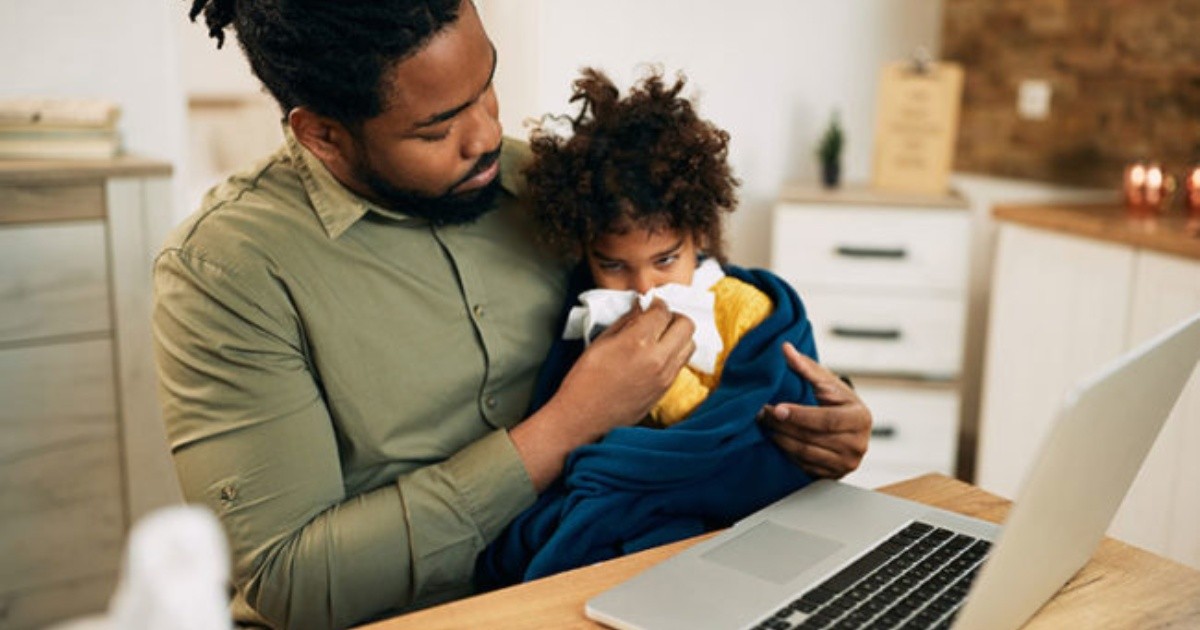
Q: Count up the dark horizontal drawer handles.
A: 3